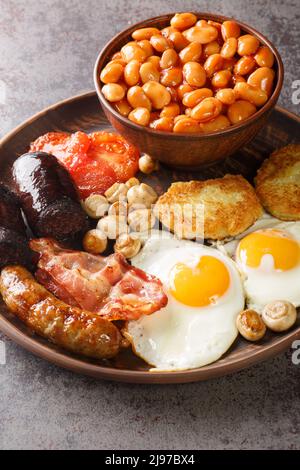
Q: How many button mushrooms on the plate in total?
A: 12